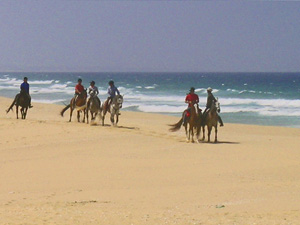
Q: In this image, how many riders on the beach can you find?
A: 6